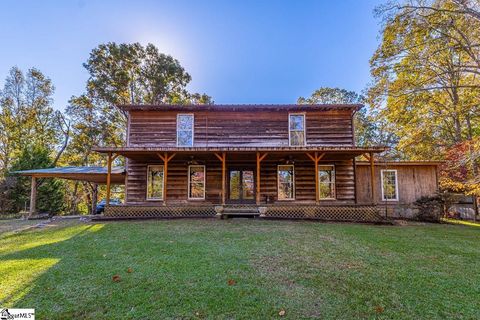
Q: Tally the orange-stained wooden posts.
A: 6